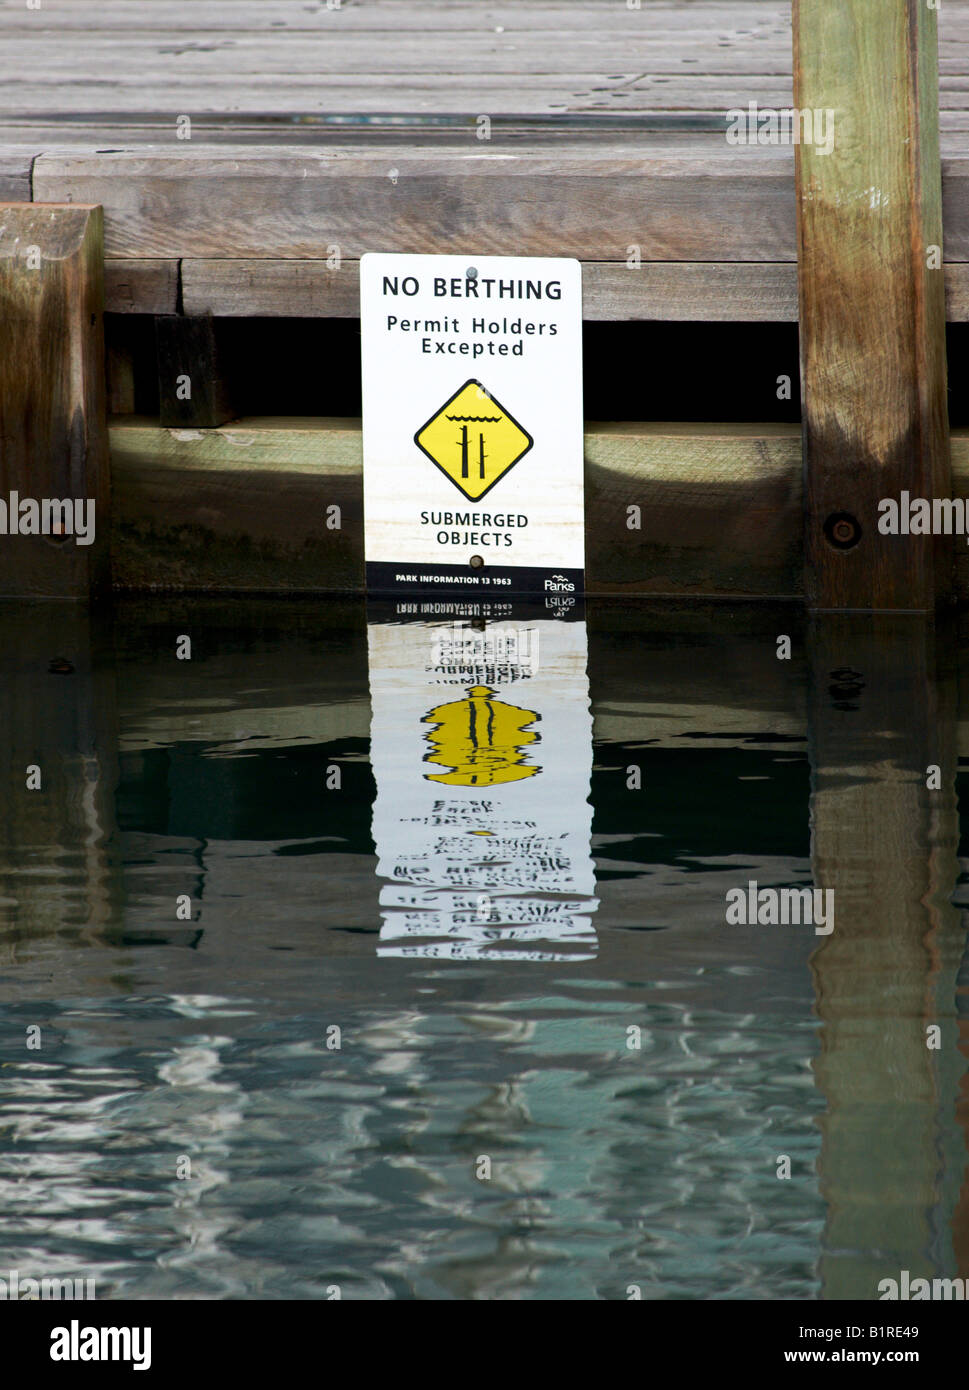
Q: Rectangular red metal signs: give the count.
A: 0